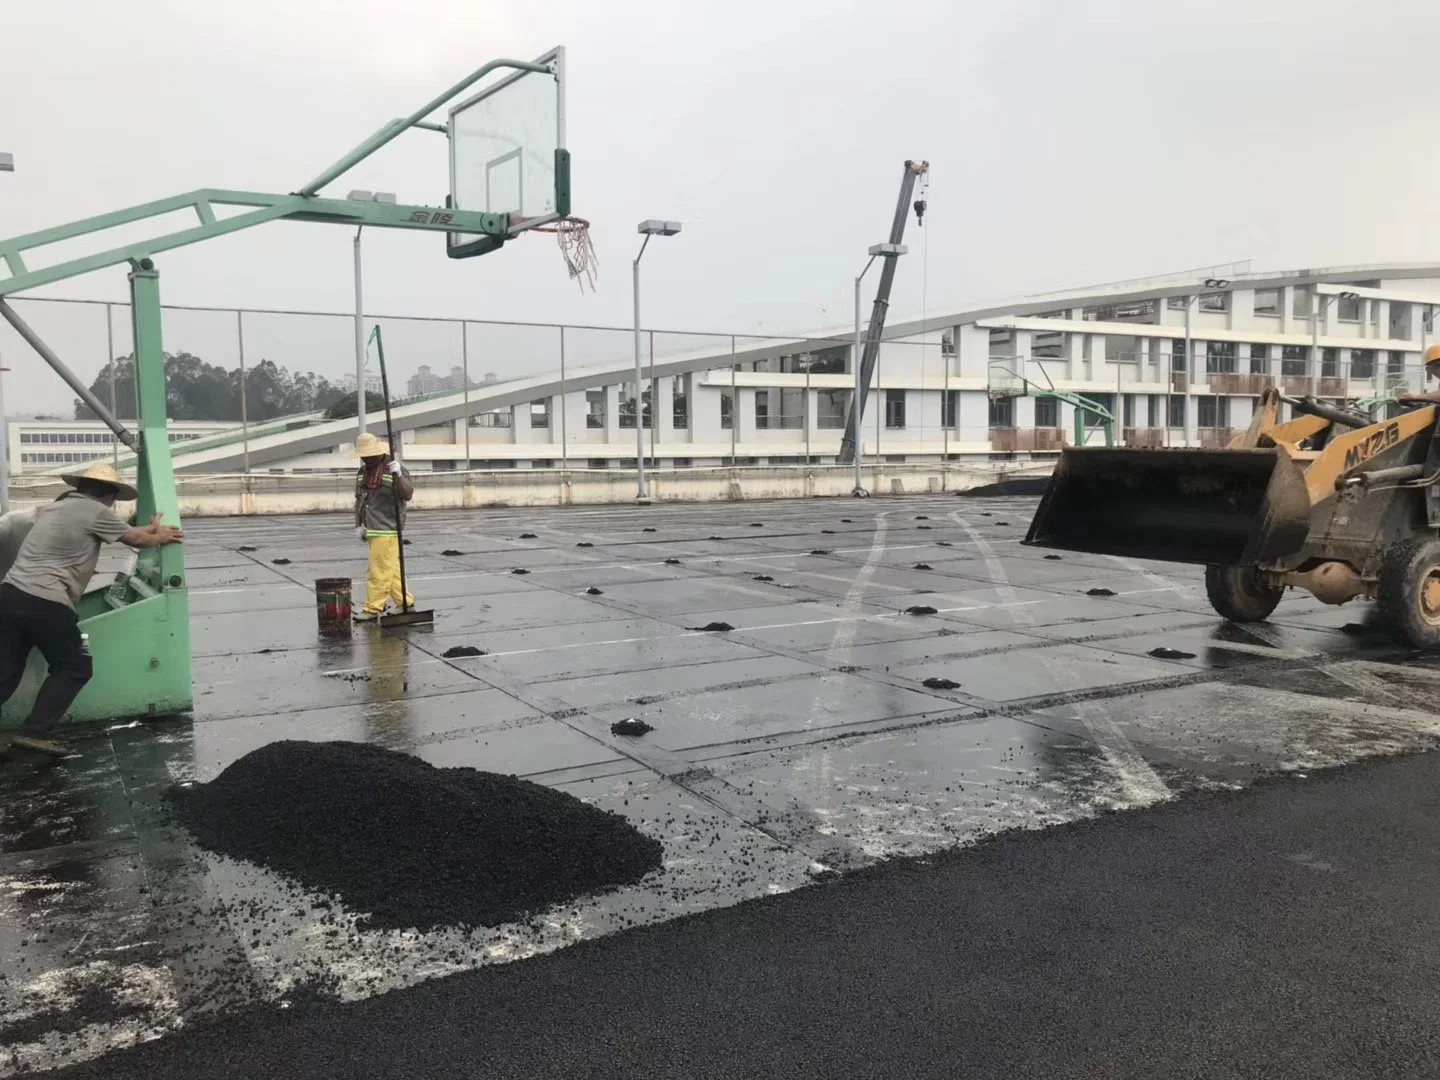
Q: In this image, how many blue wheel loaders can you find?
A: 0